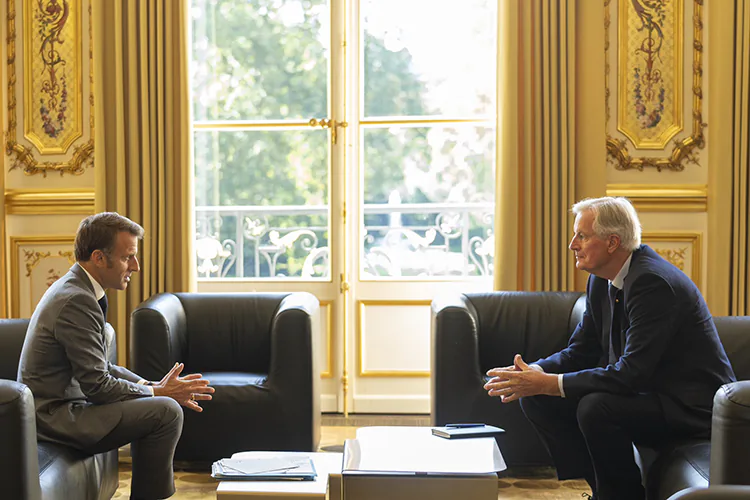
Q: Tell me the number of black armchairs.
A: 4